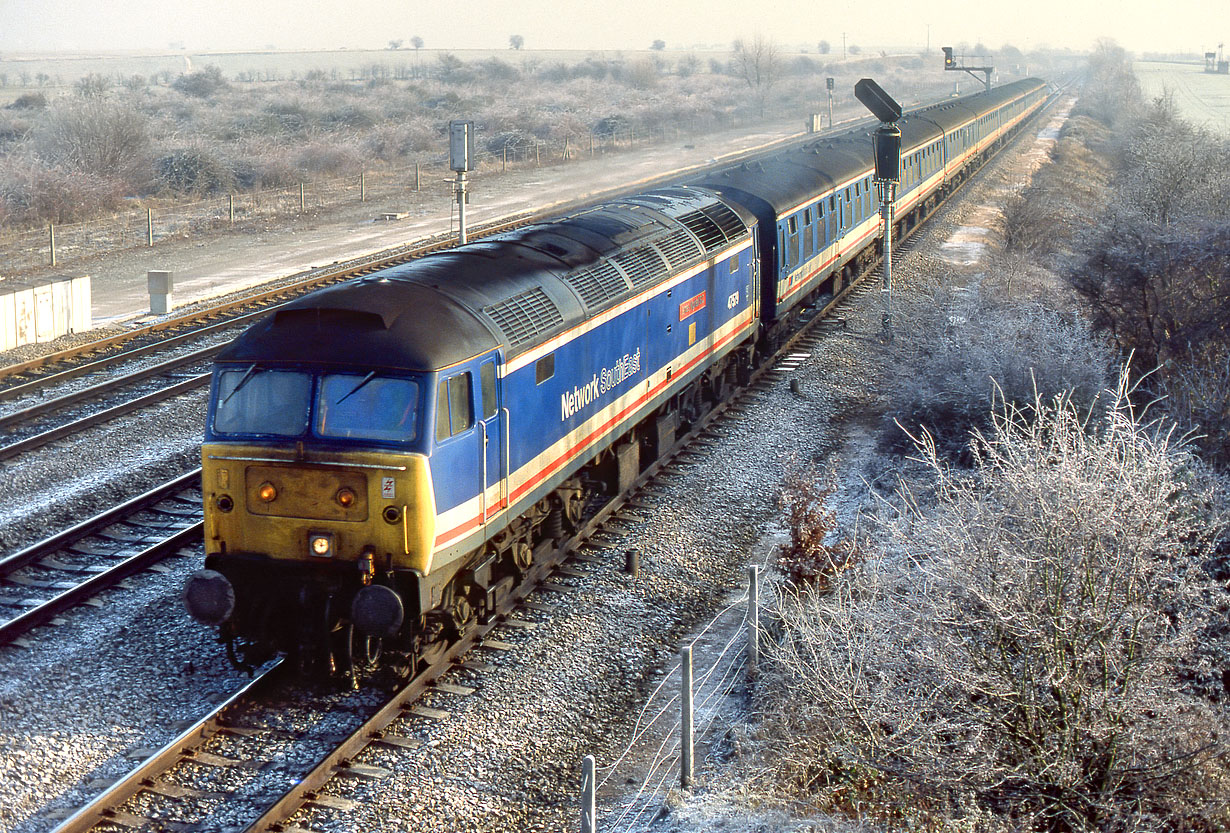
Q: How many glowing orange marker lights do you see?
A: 2